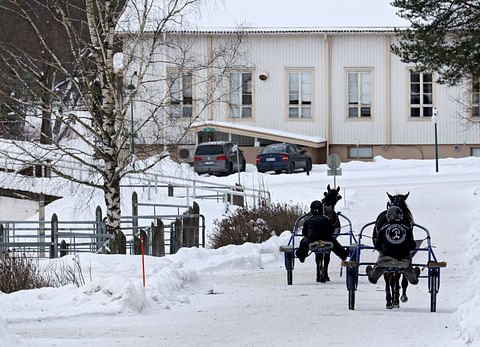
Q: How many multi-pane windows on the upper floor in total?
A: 6